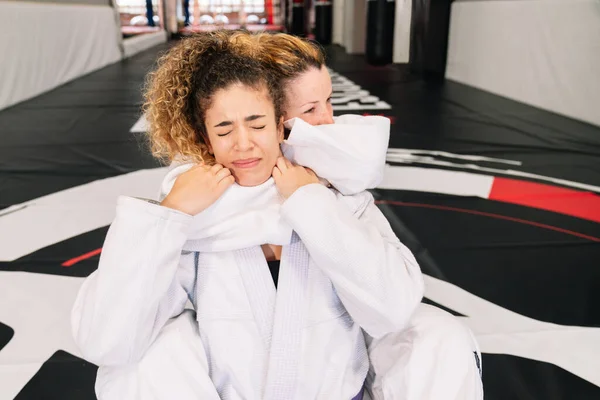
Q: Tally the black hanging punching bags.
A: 3